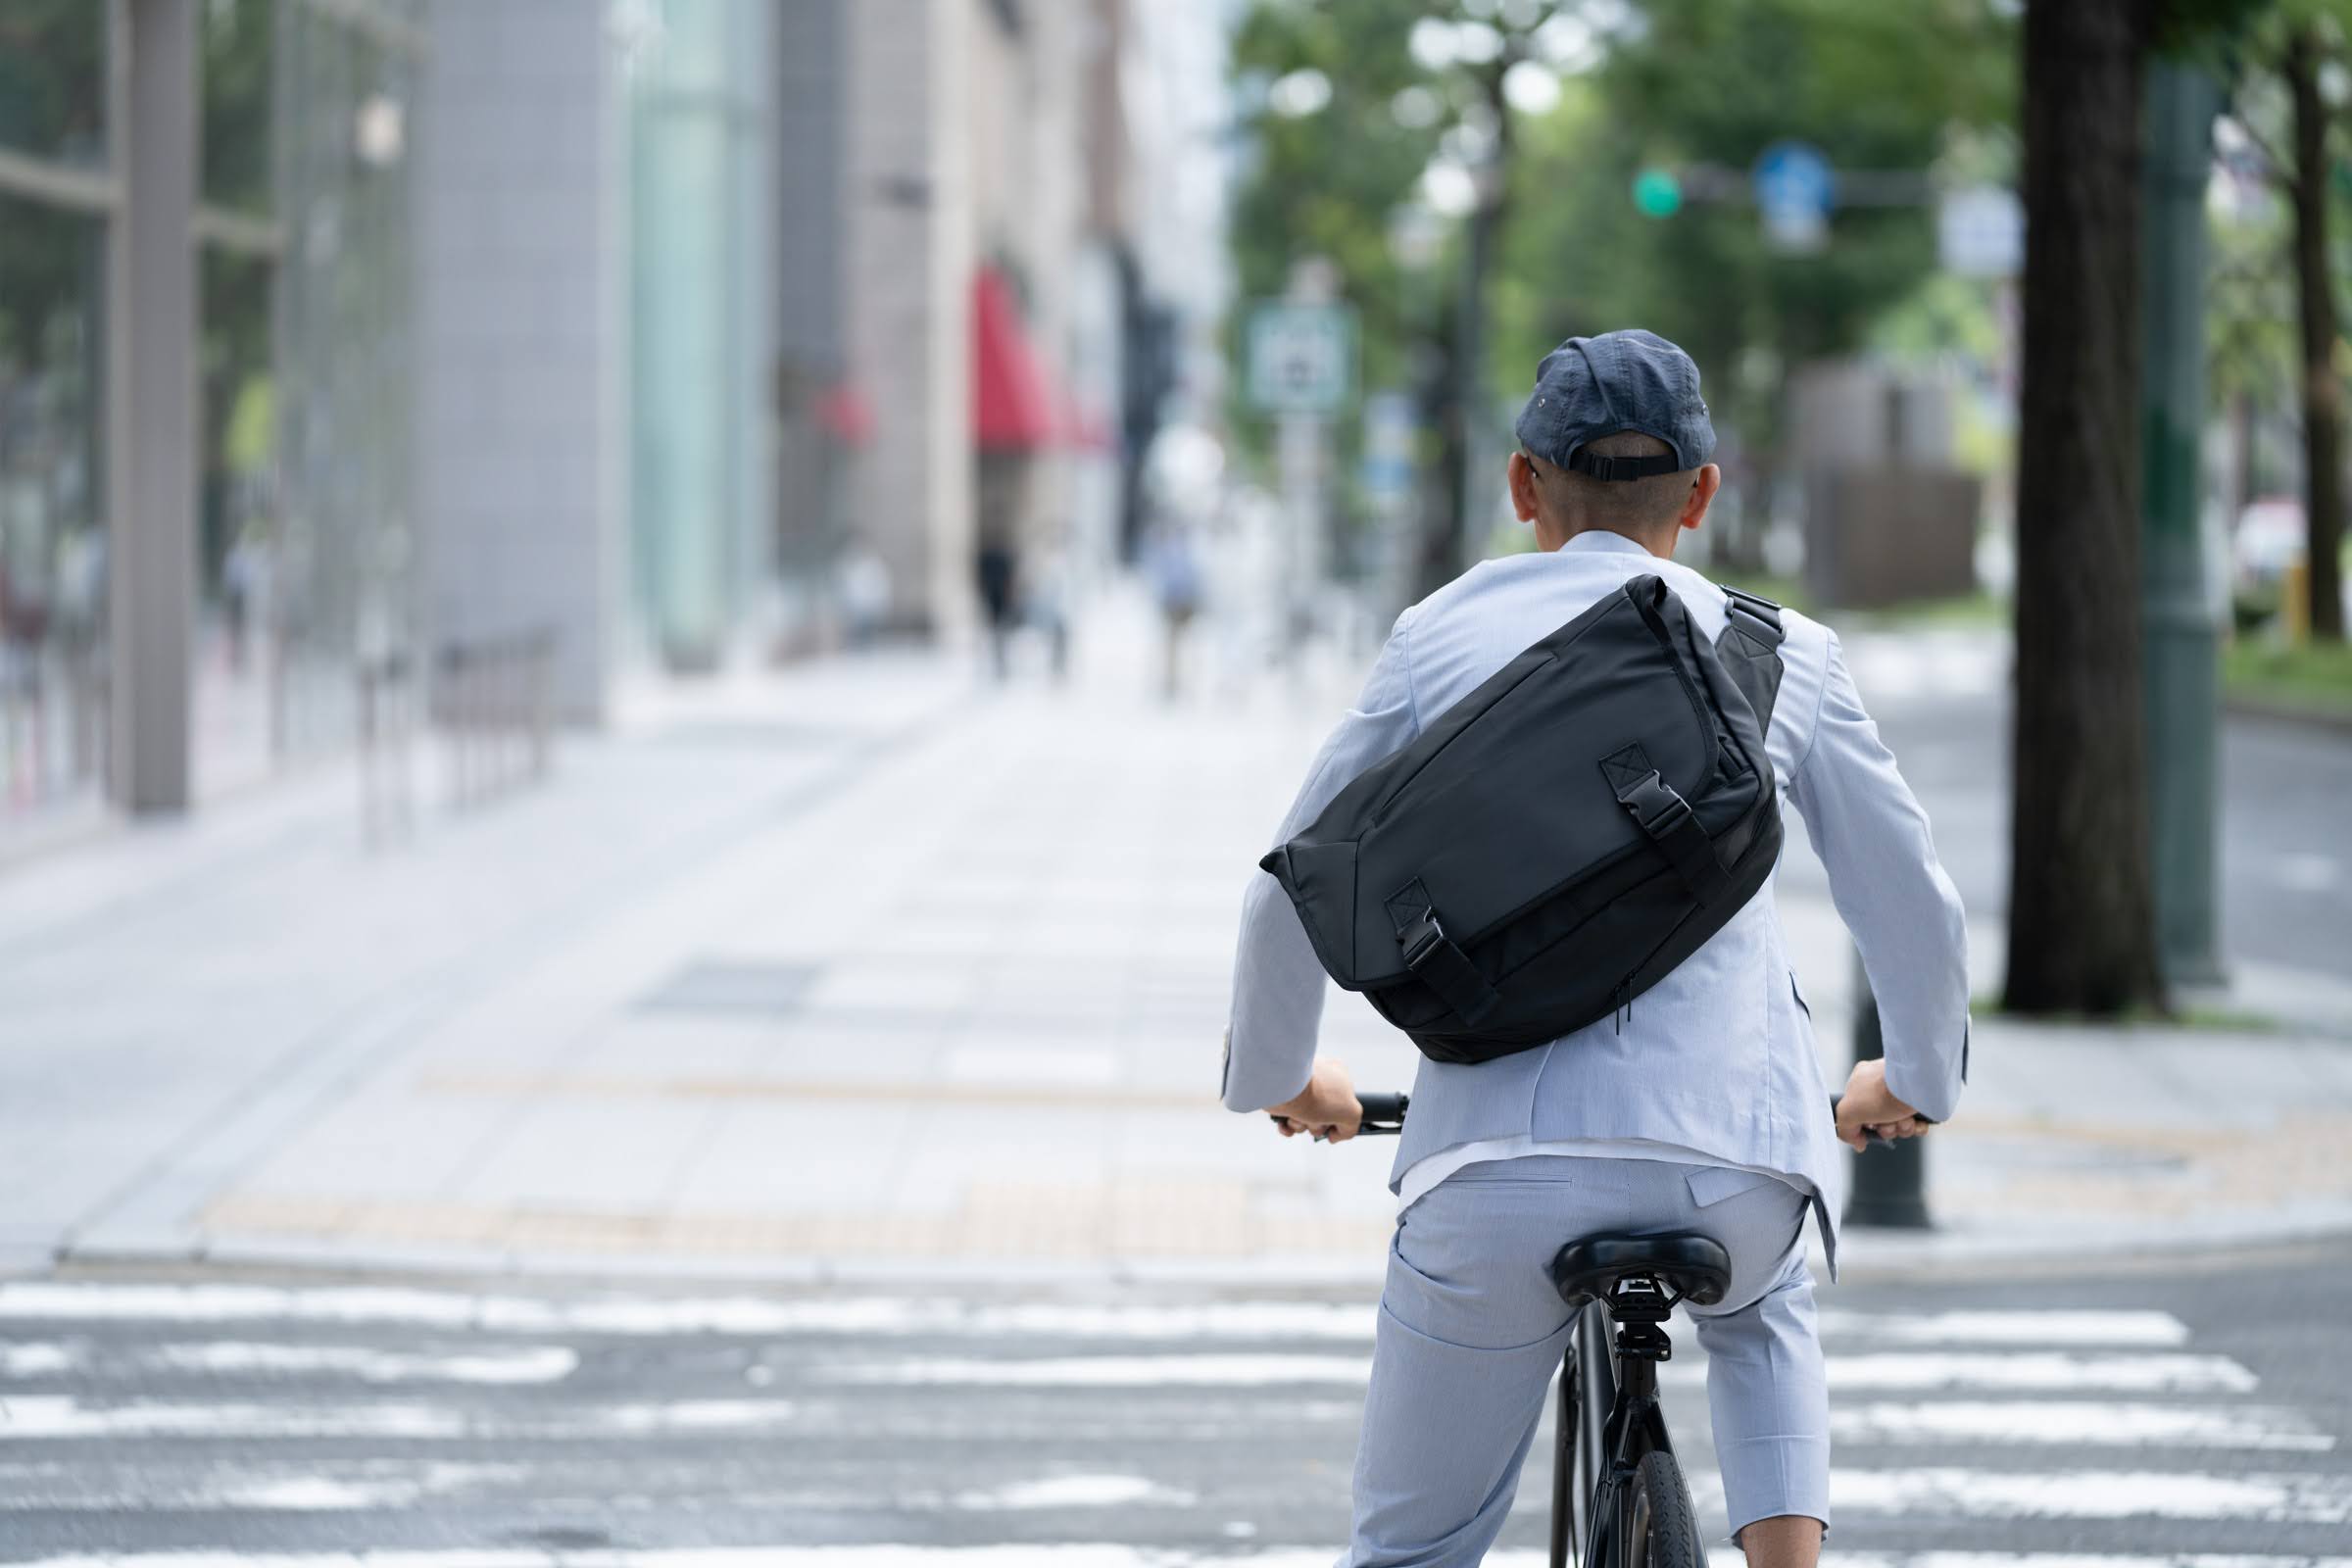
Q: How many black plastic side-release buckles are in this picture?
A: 2